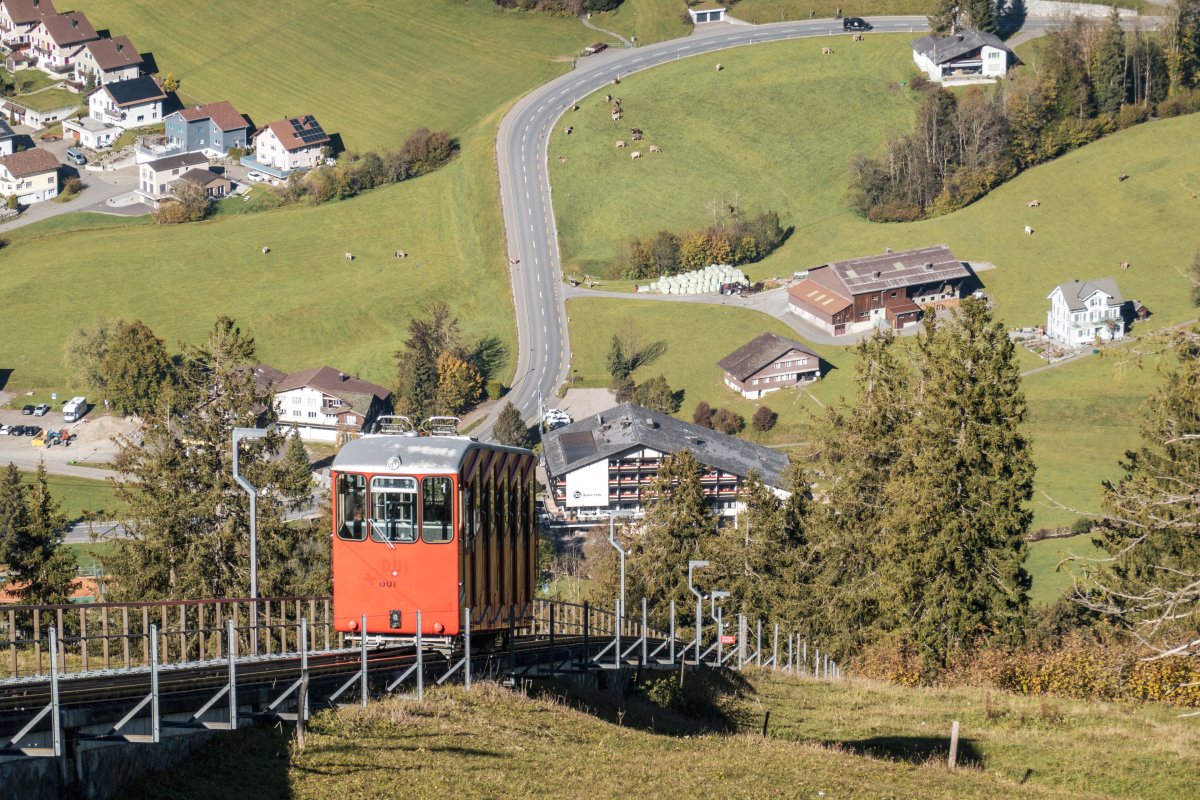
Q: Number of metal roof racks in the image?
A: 2